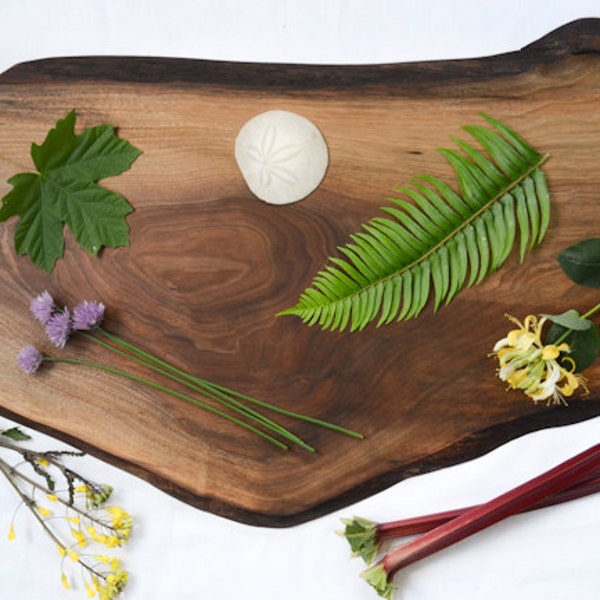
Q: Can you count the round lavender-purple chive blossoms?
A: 4